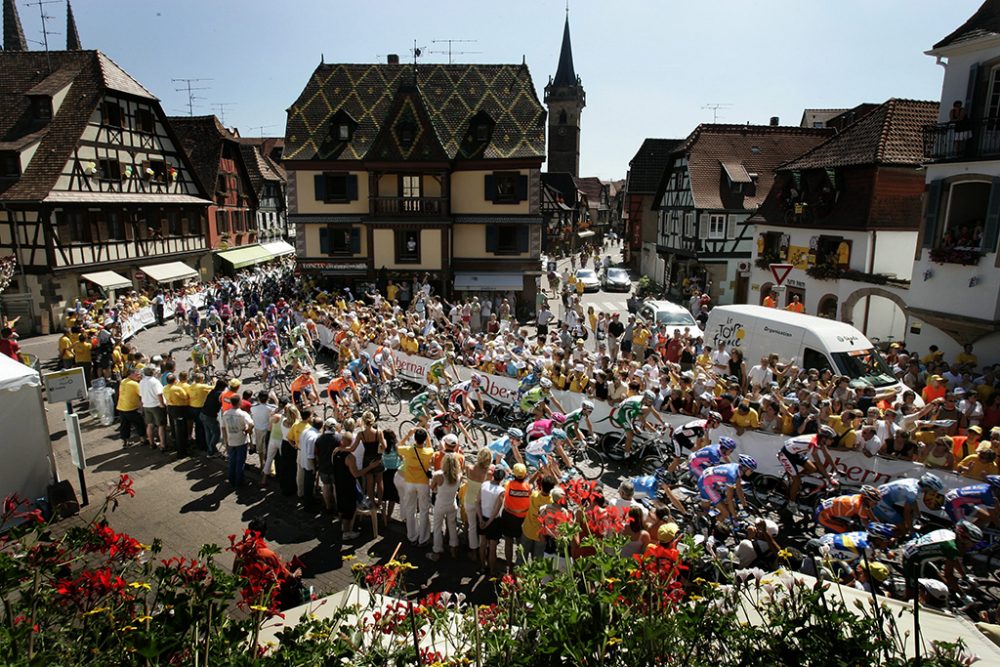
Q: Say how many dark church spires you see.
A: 3